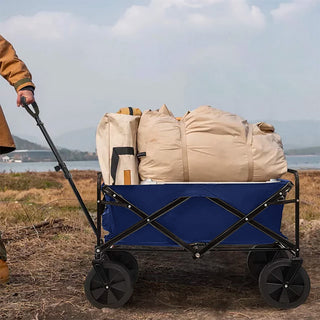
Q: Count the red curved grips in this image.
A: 0